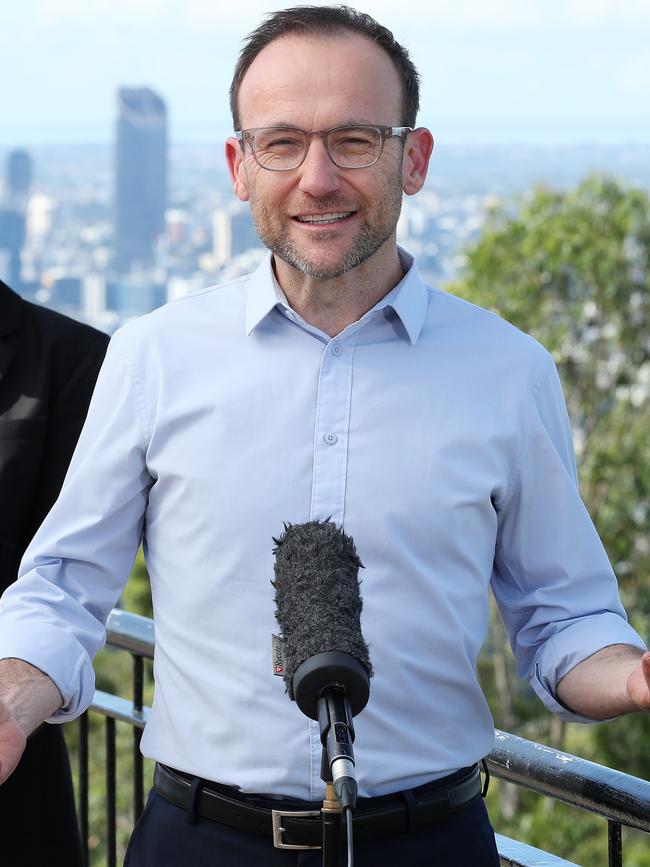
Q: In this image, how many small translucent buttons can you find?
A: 2